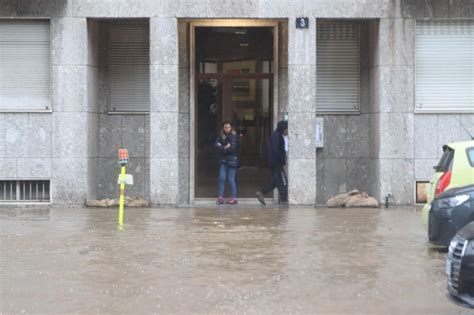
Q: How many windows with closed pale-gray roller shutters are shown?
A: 4